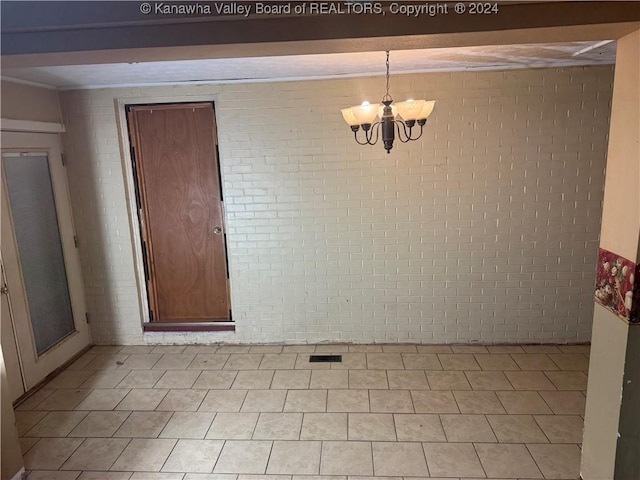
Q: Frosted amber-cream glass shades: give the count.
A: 5